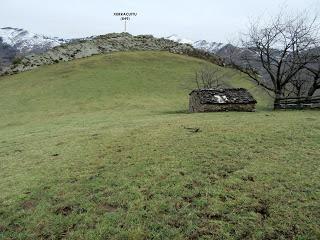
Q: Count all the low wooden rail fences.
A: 1